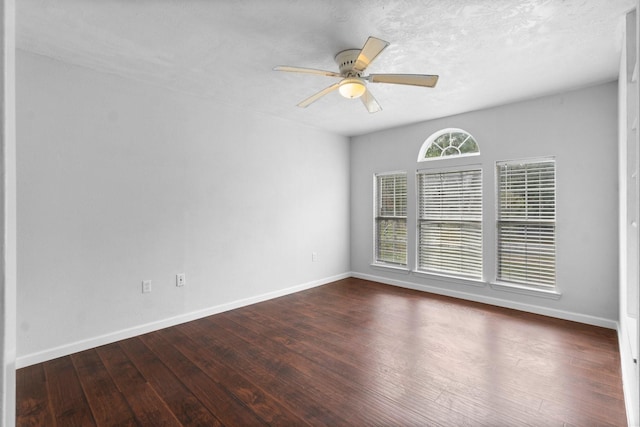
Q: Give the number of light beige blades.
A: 5